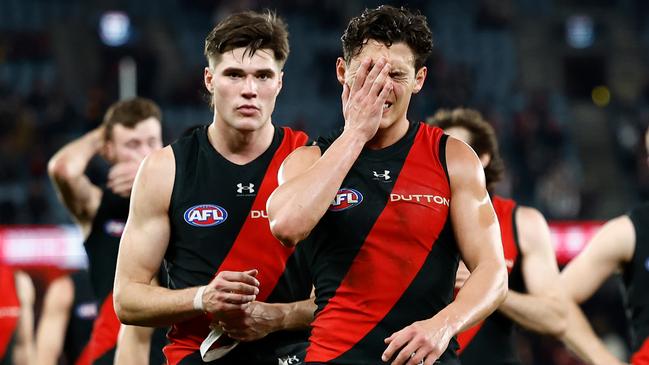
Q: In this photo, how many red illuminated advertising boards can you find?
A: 2